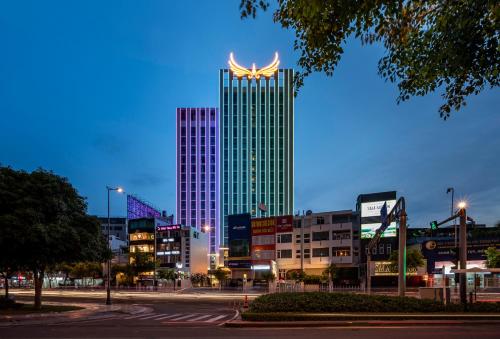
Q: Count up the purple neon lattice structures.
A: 1